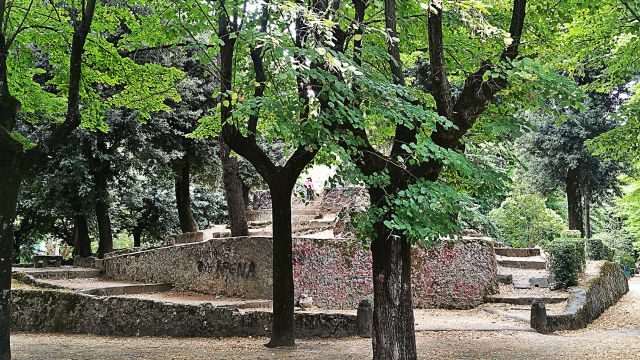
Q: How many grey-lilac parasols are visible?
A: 0